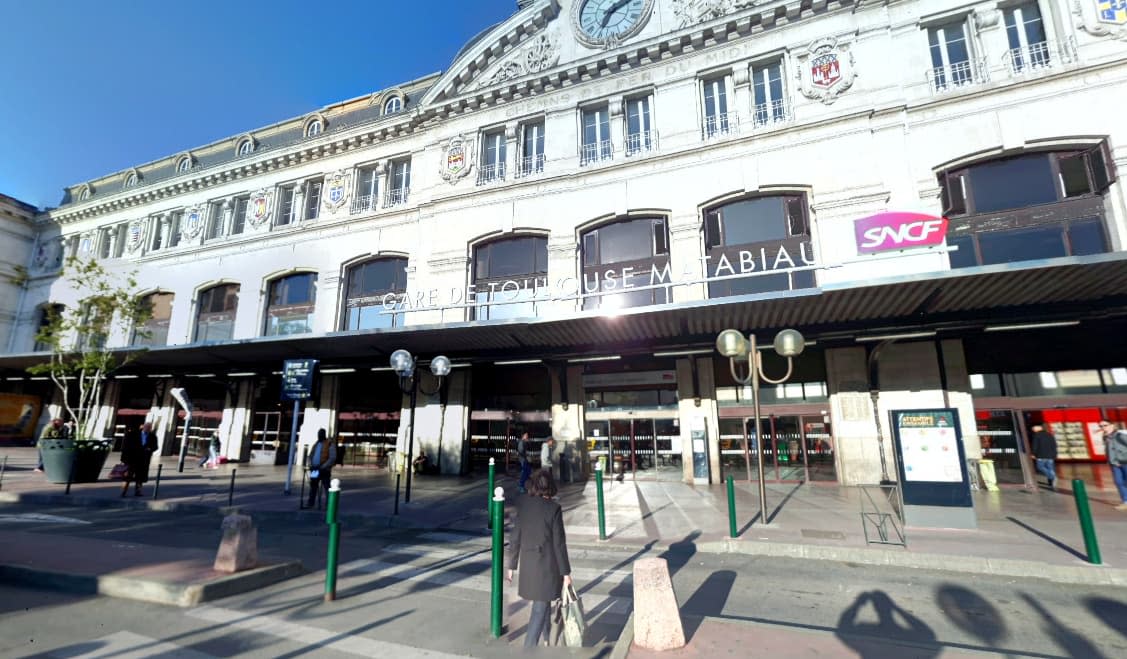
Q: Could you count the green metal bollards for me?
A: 6